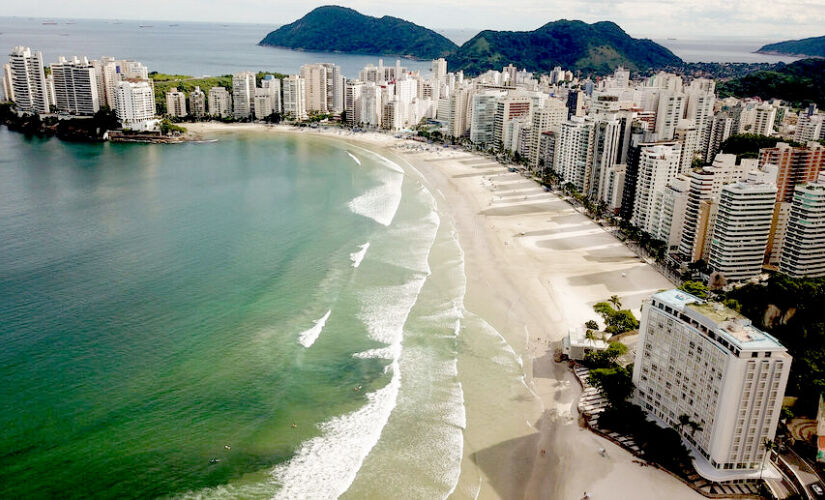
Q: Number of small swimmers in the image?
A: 4